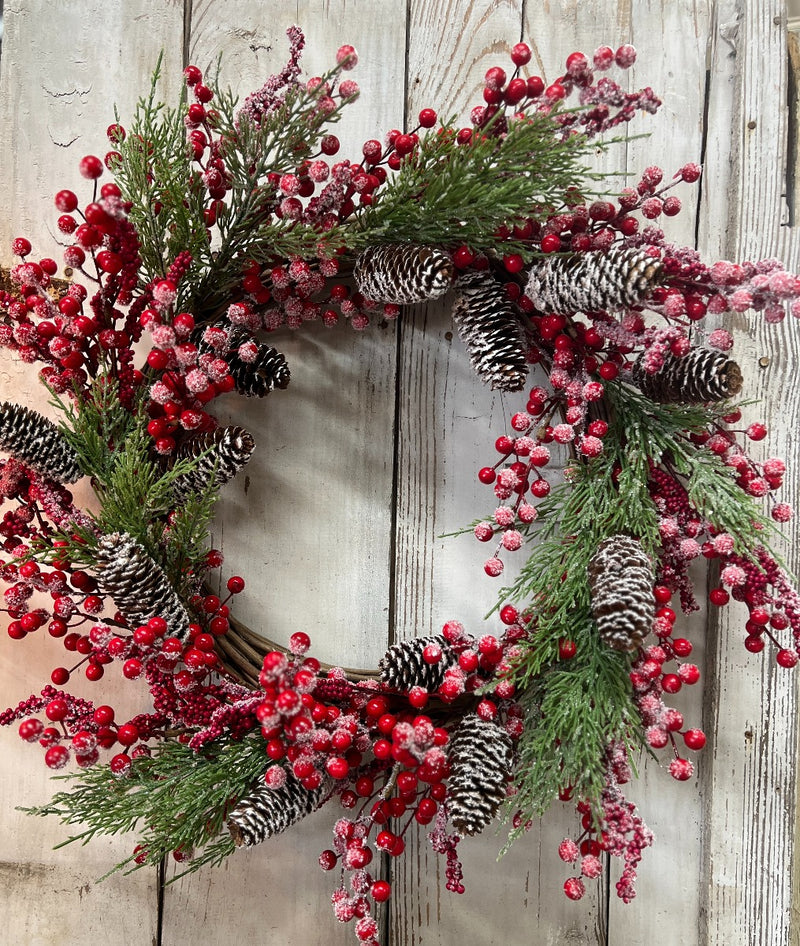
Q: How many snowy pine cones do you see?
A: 12